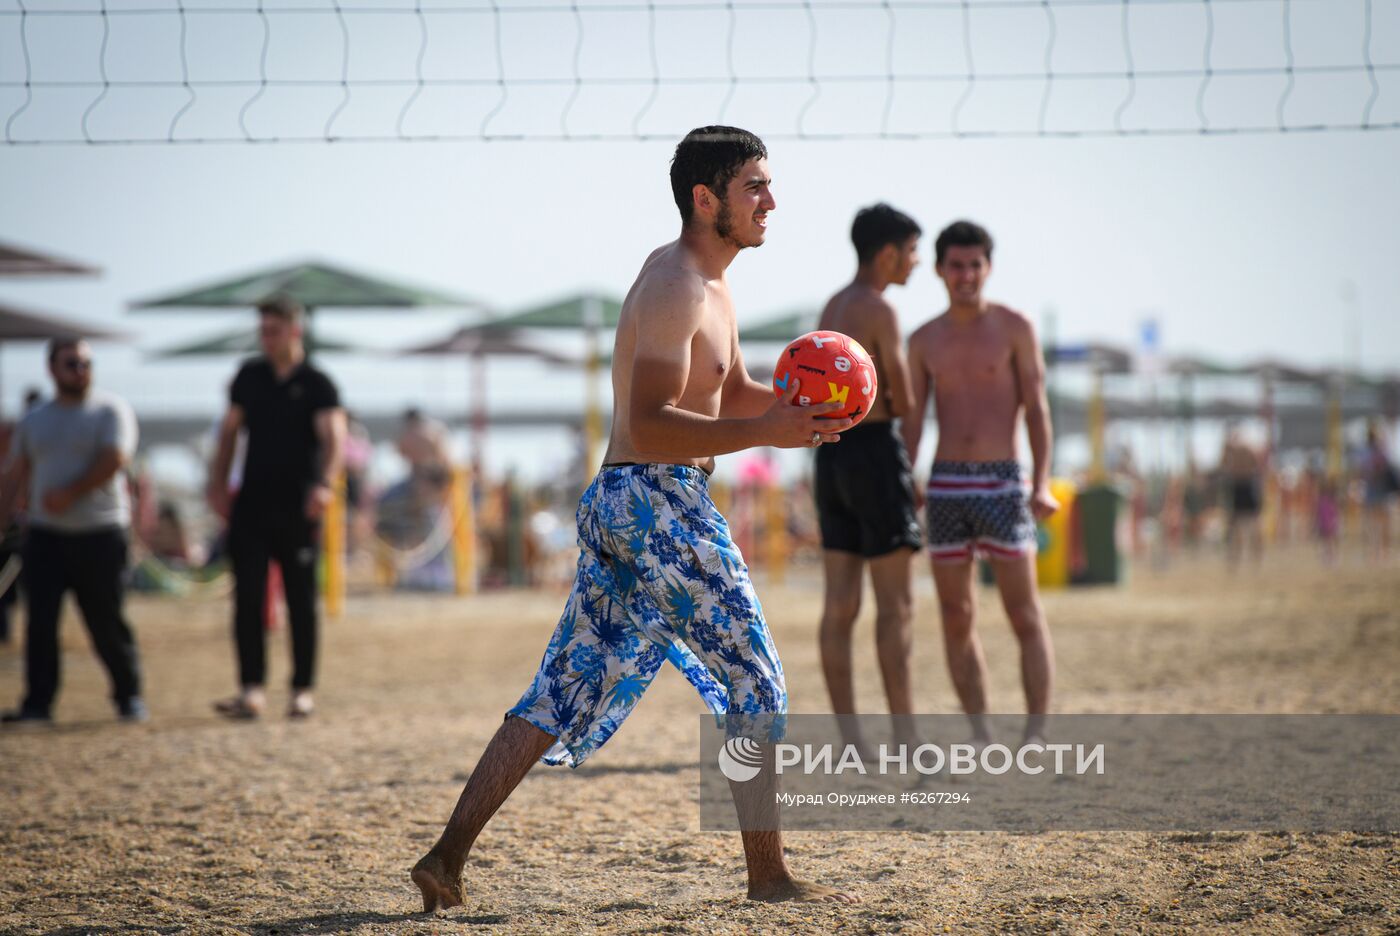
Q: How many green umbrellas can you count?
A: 4